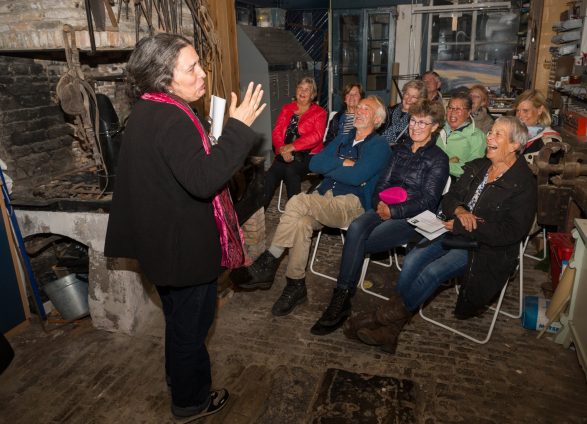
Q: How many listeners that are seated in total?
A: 10